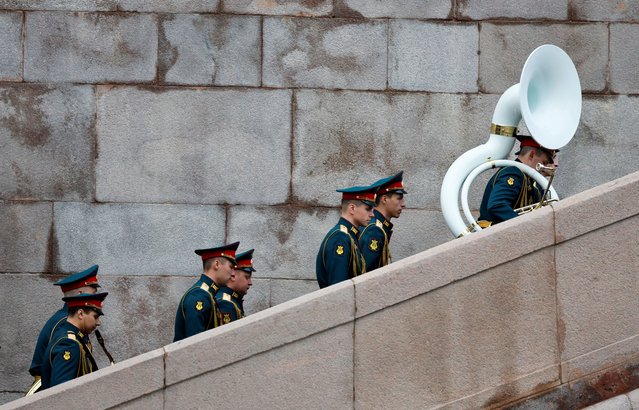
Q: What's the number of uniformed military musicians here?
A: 7